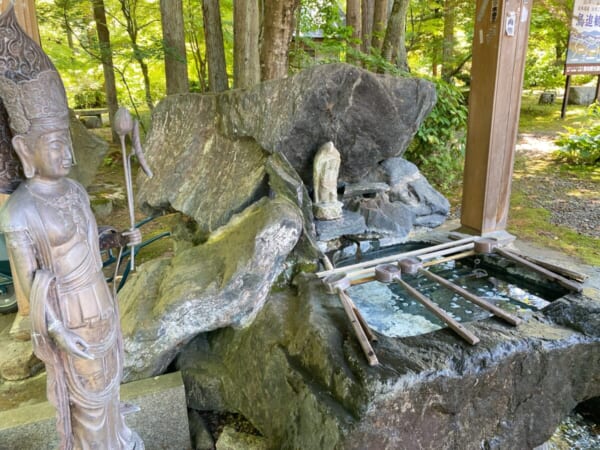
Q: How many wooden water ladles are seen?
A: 4